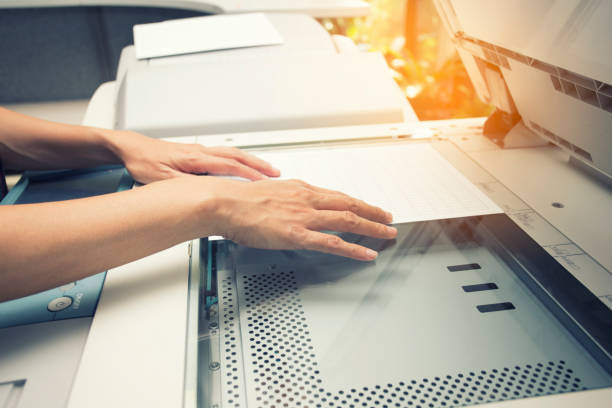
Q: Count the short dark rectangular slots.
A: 3